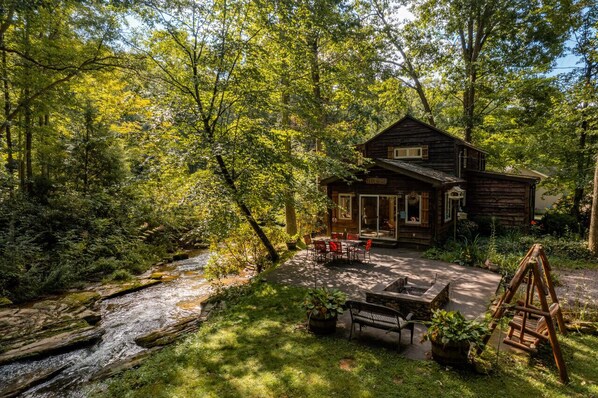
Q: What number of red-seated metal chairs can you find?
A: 6